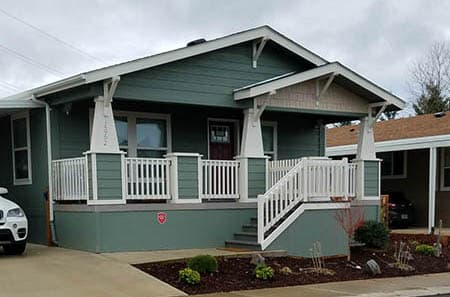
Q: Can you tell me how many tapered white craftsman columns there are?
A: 3